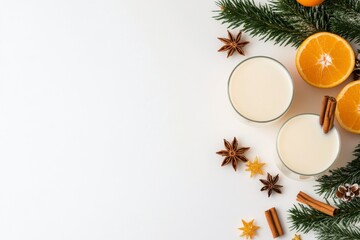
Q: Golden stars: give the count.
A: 3